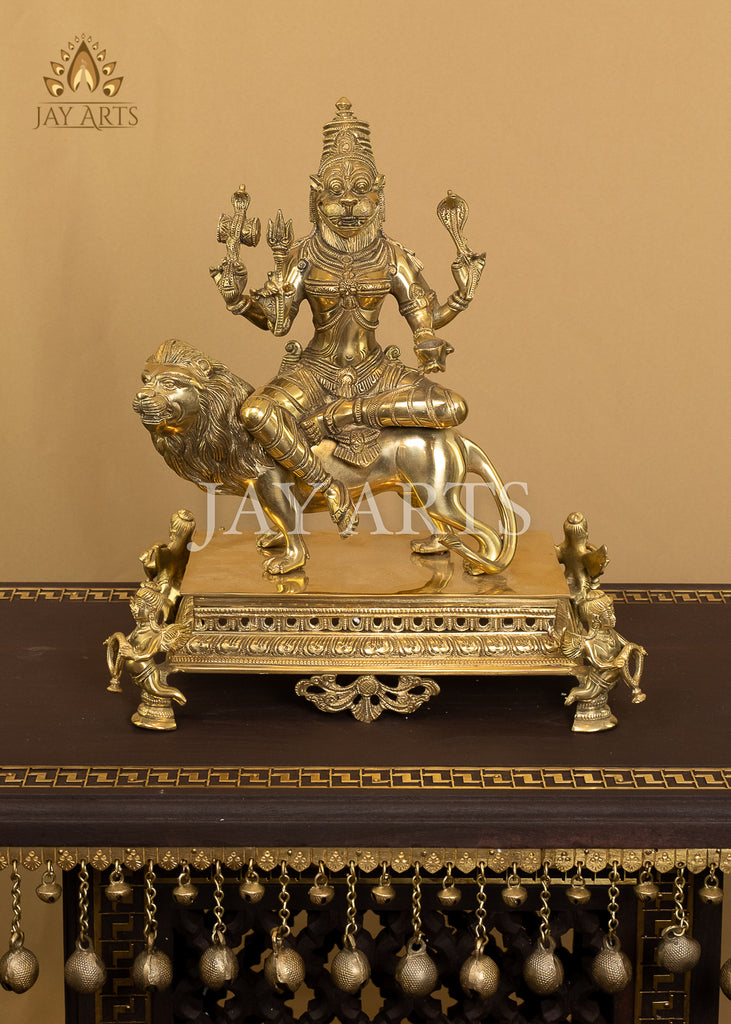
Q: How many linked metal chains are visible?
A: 11